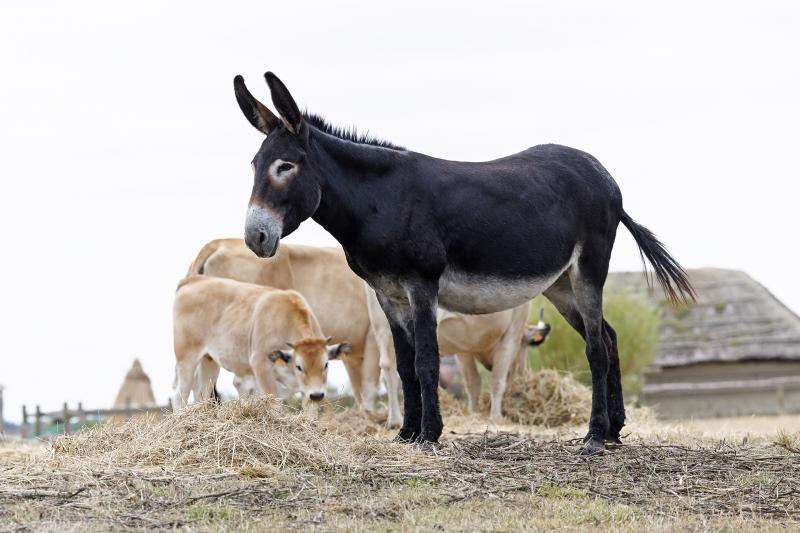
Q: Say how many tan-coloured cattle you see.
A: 3